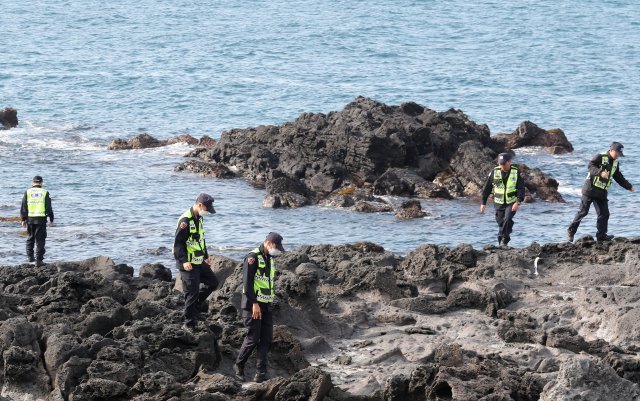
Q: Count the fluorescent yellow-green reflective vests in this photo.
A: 5